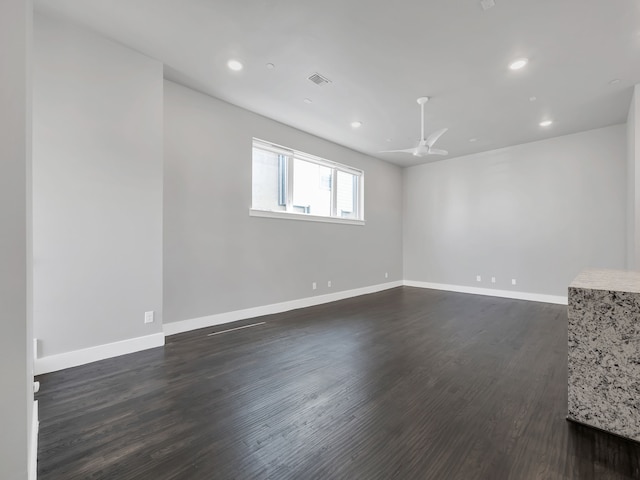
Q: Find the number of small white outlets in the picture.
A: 7